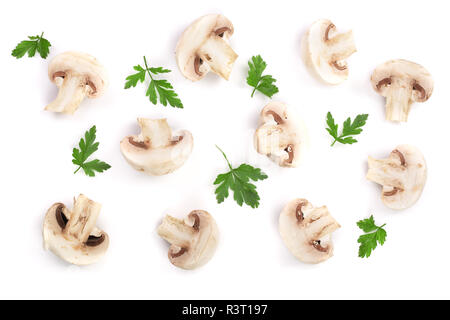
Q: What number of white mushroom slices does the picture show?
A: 10